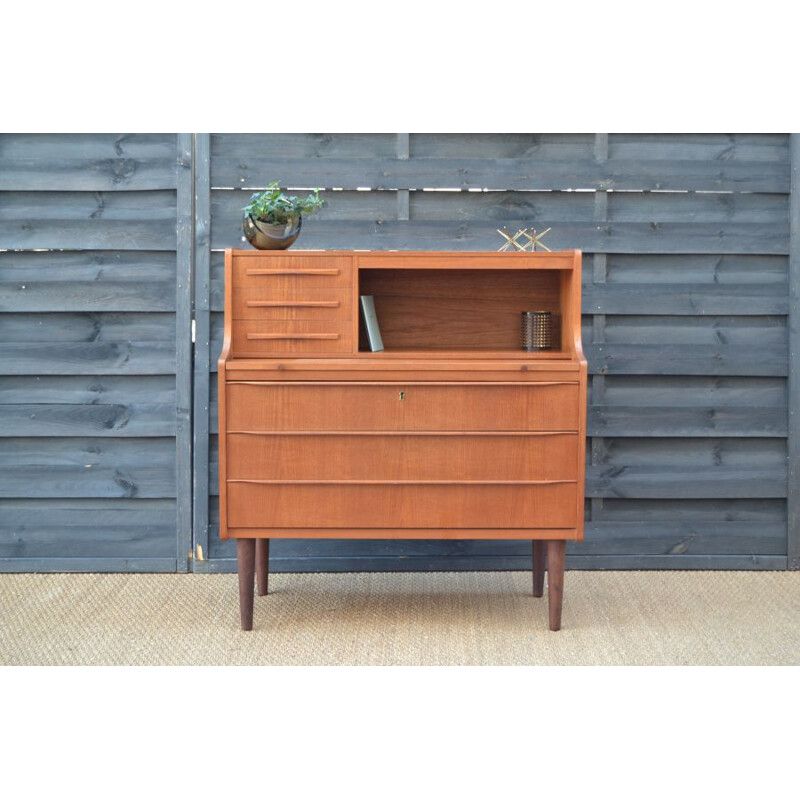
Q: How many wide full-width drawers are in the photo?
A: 3